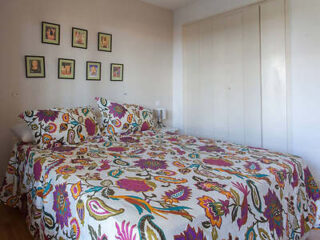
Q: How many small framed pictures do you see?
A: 7